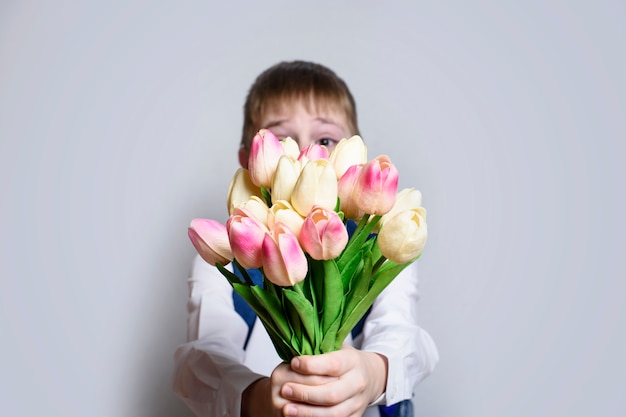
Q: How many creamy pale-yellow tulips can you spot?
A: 9